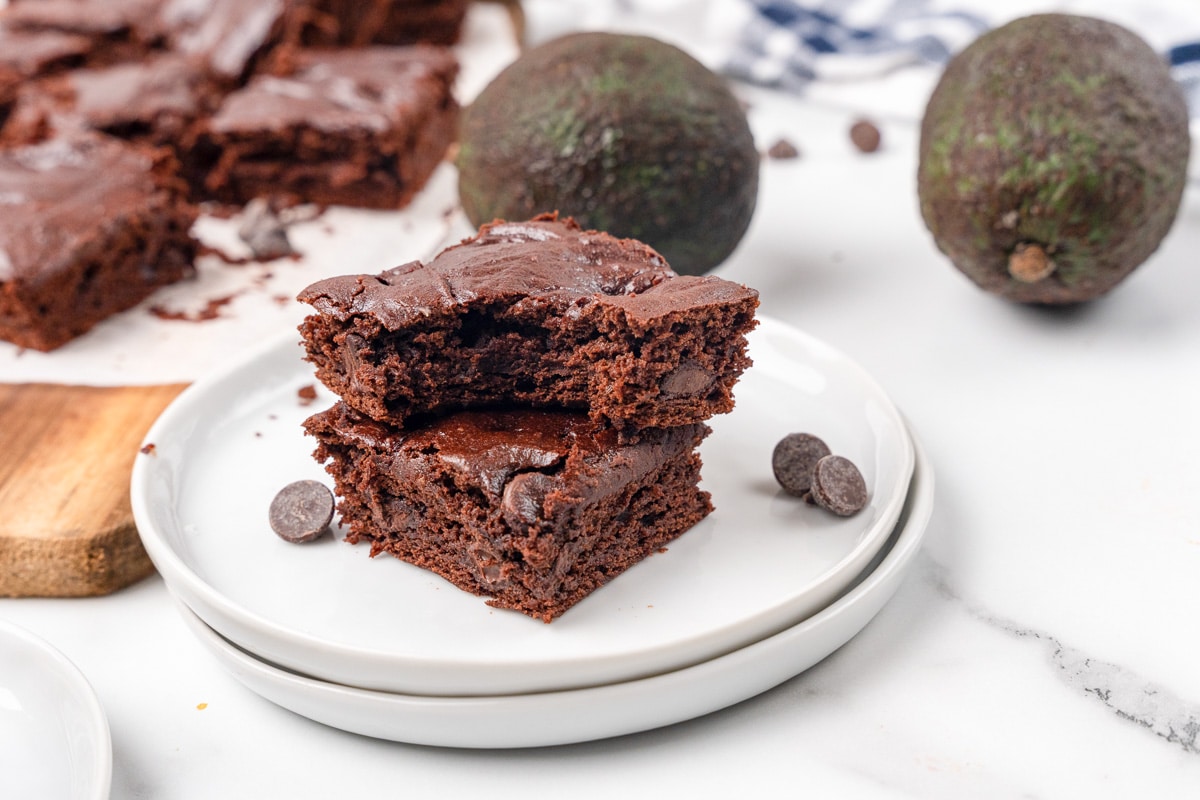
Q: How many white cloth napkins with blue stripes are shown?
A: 1